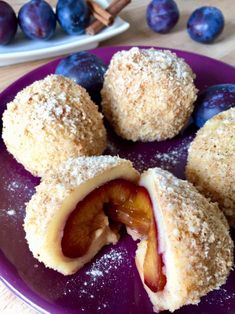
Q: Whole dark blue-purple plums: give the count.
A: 7